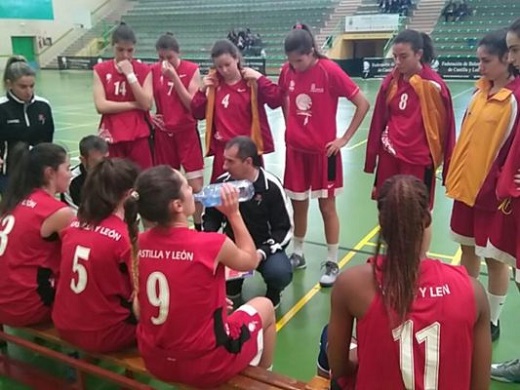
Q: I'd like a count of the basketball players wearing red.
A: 11